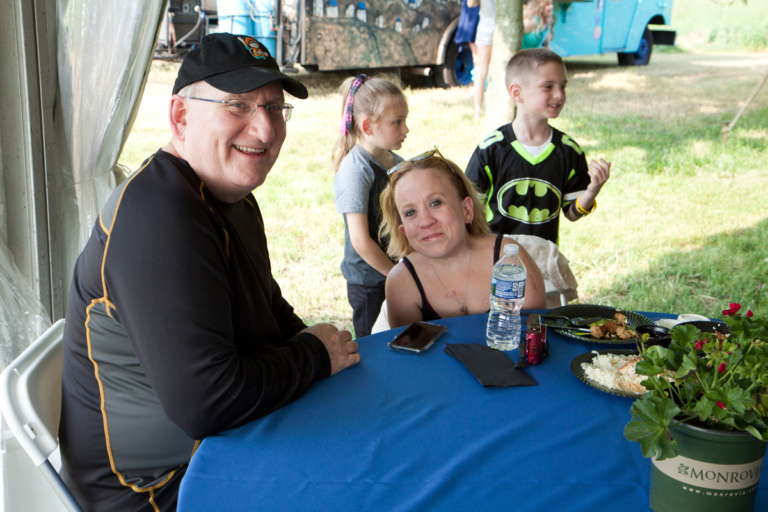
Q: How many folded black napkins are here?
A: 1